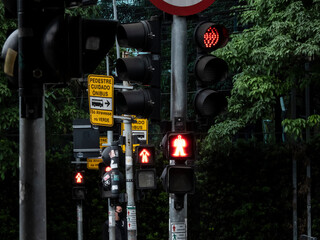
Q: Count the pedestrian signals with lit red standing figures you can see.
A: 3